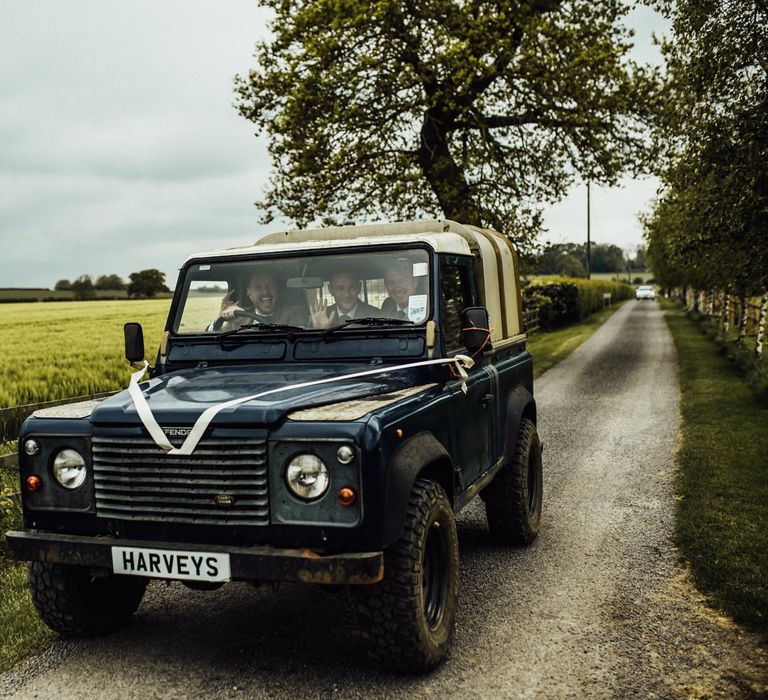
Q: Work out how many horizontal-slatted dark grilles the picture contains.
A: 1